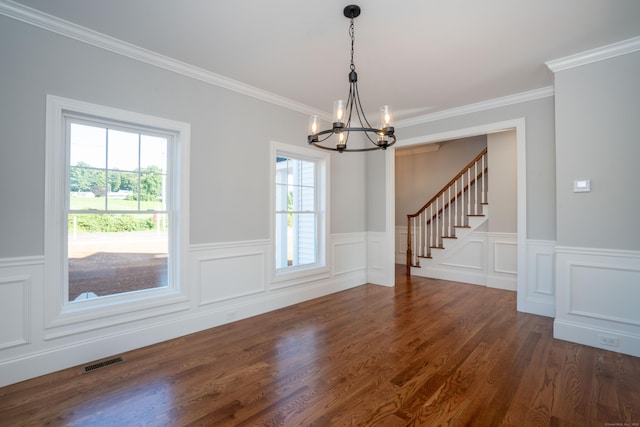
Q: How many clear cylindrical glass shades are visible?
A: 5